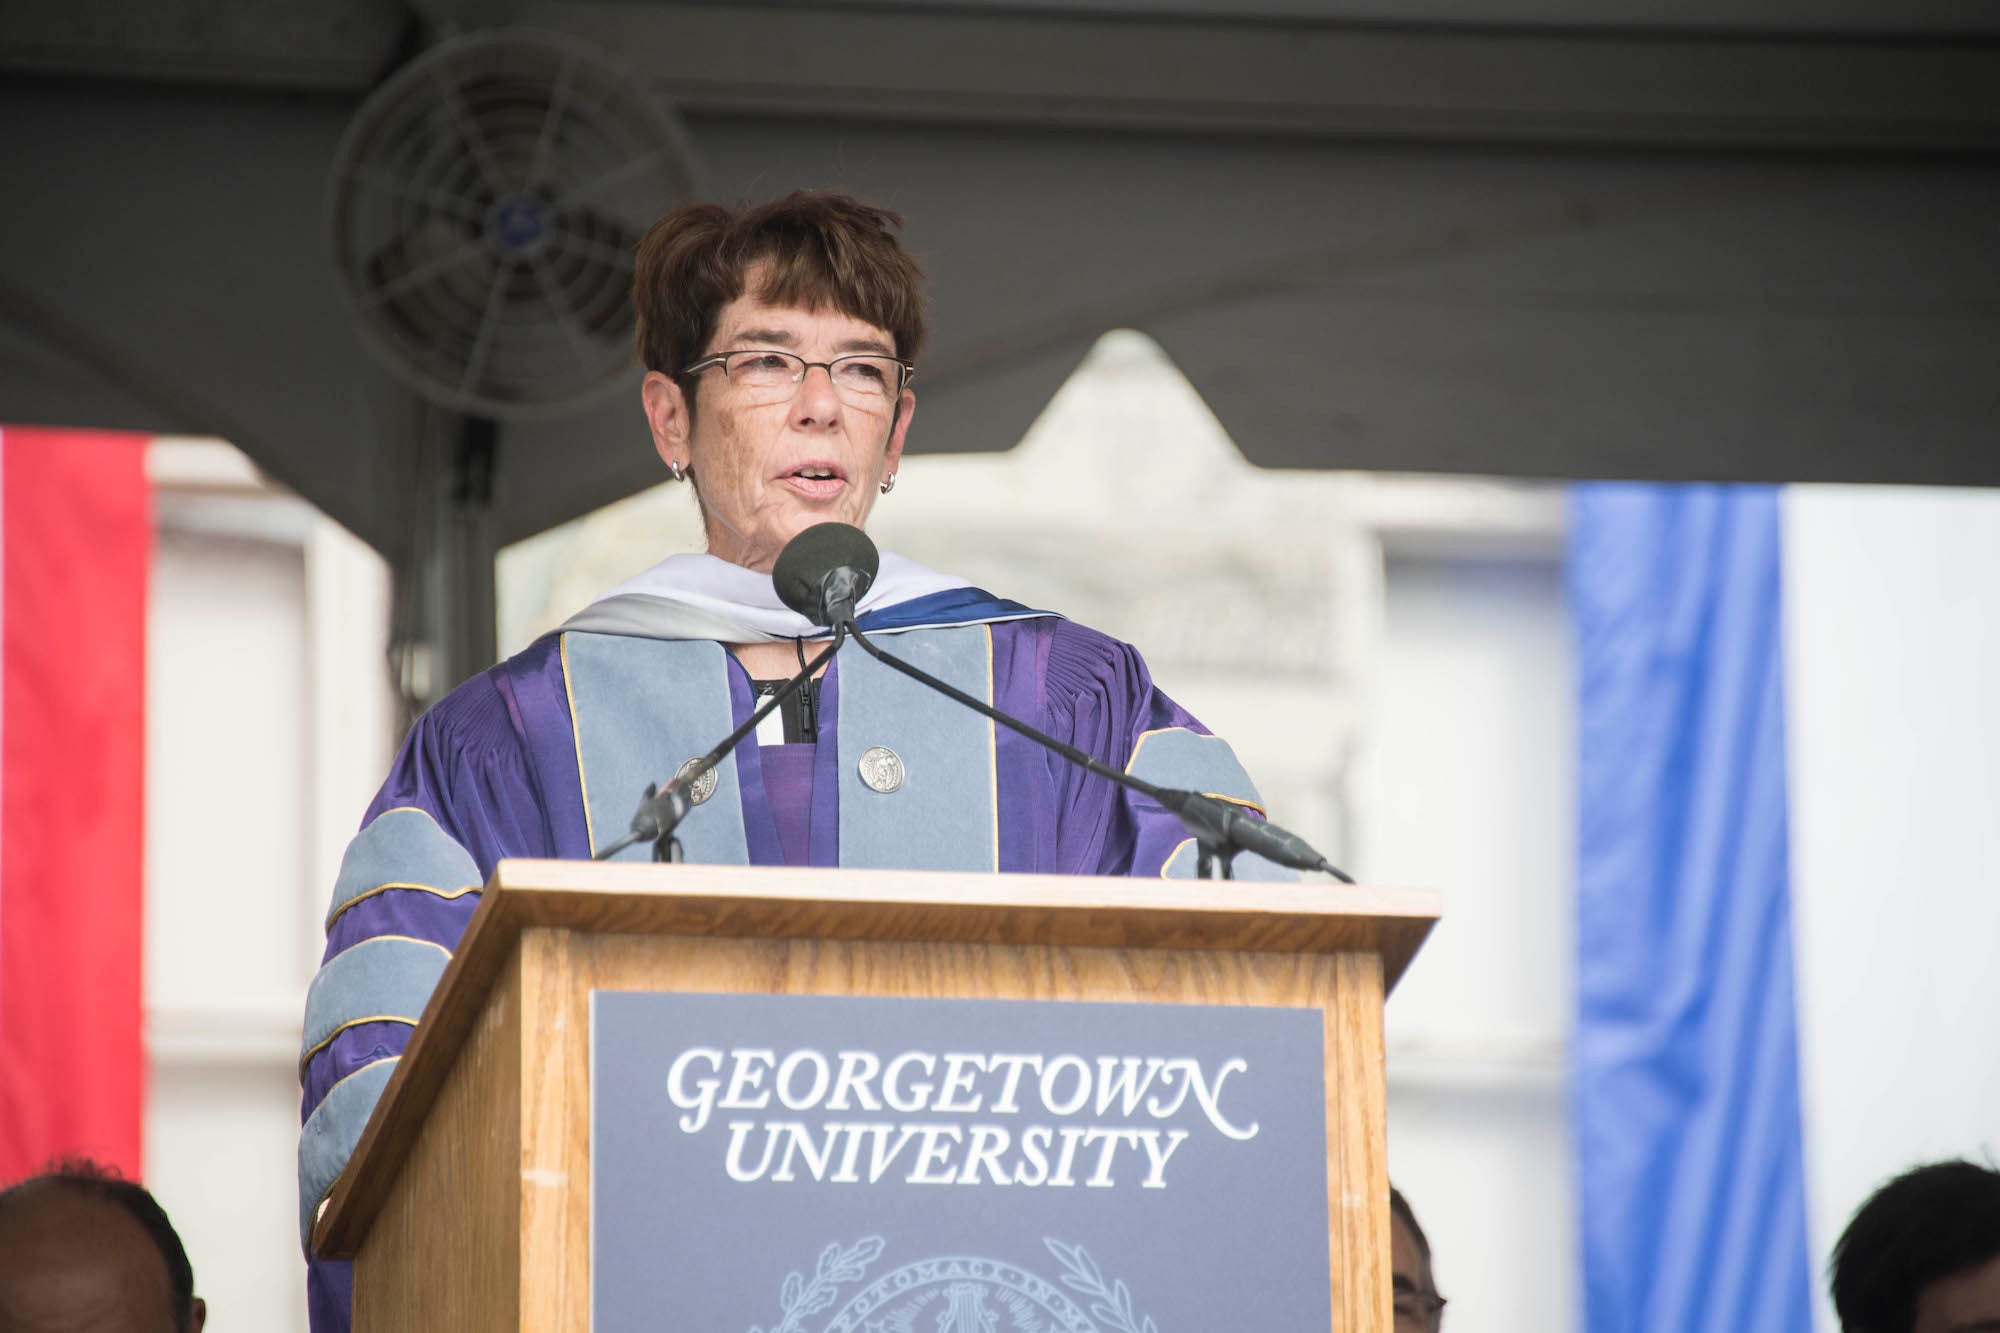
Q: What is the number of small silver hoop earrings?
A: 2